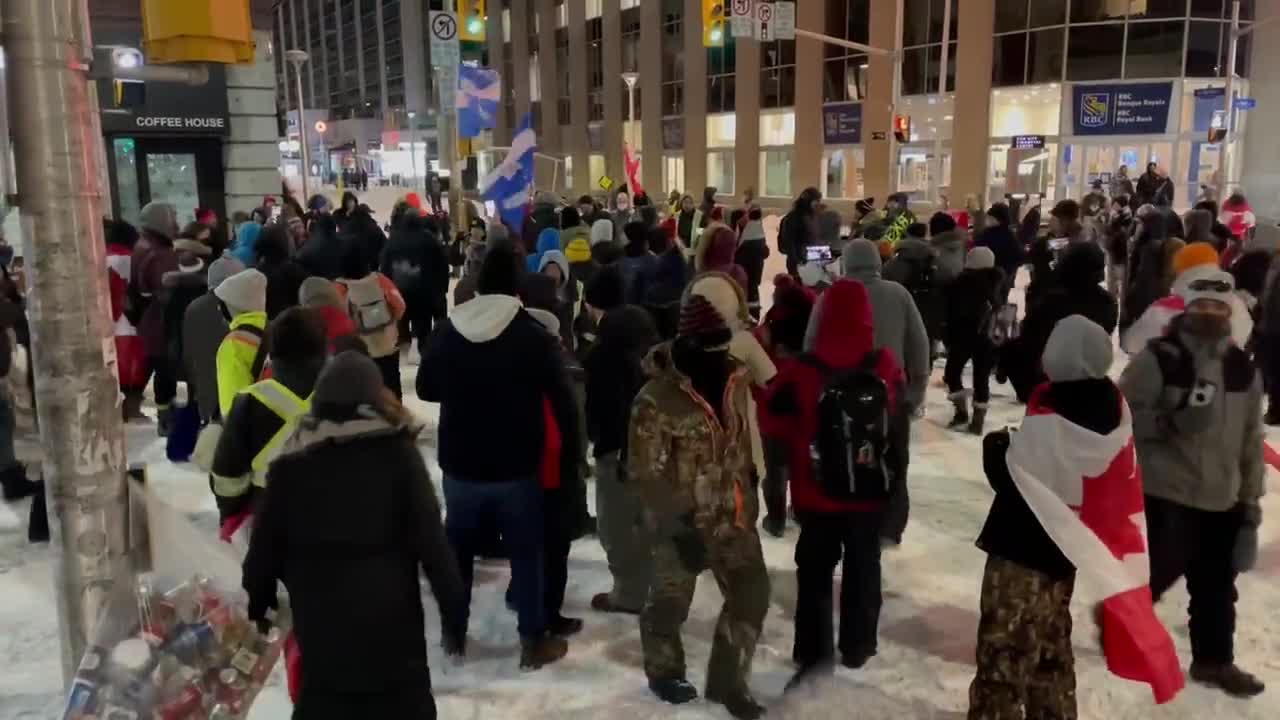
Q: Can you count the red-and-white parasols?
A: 0